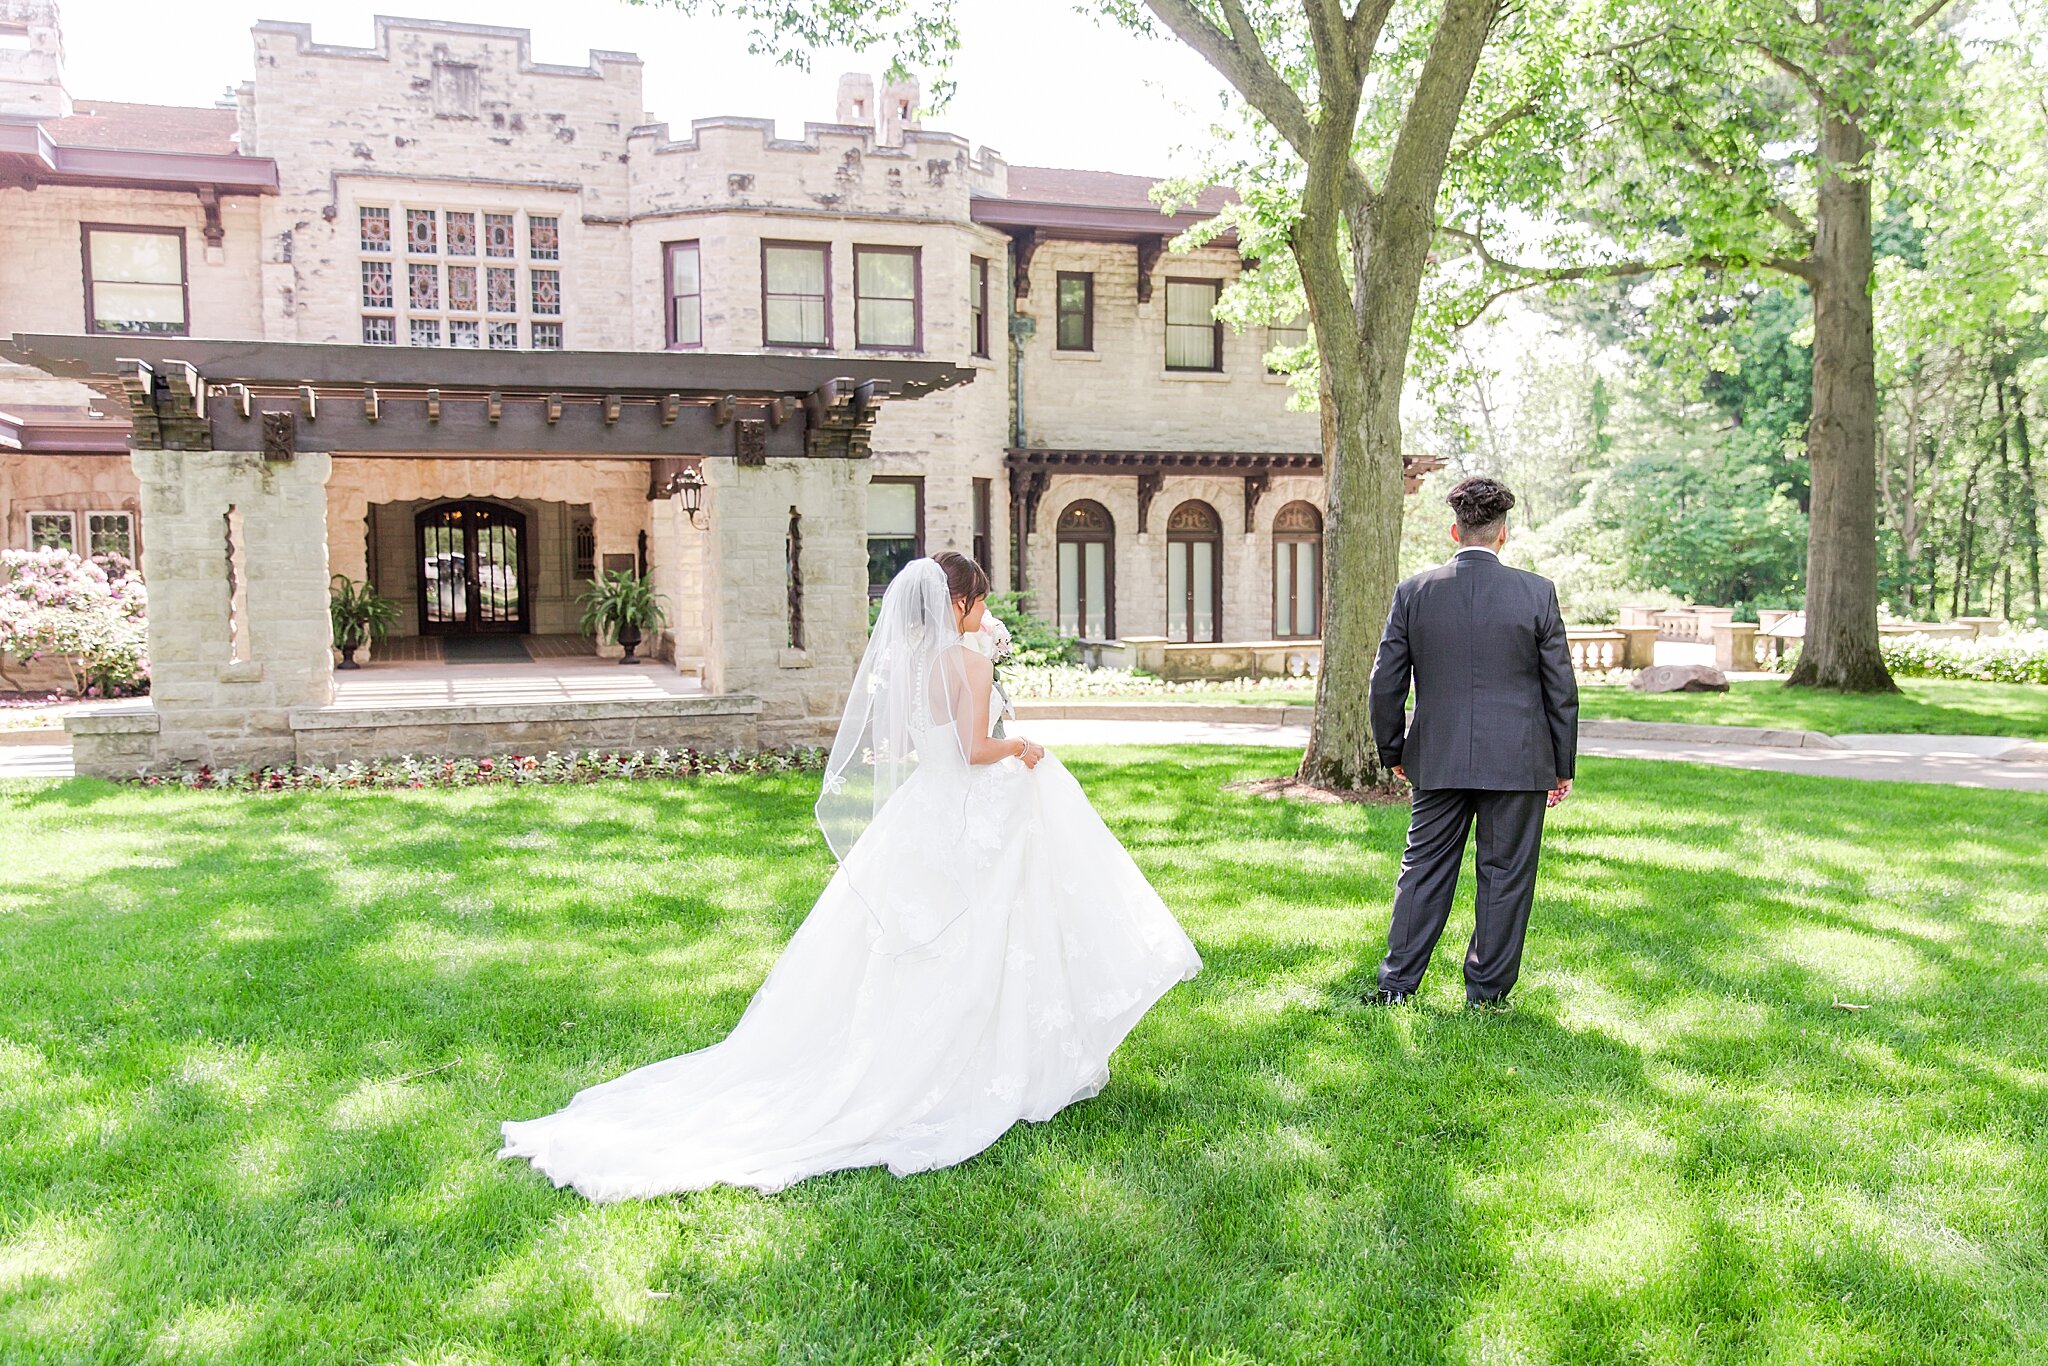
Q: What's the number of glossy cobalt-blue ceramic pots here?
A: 0